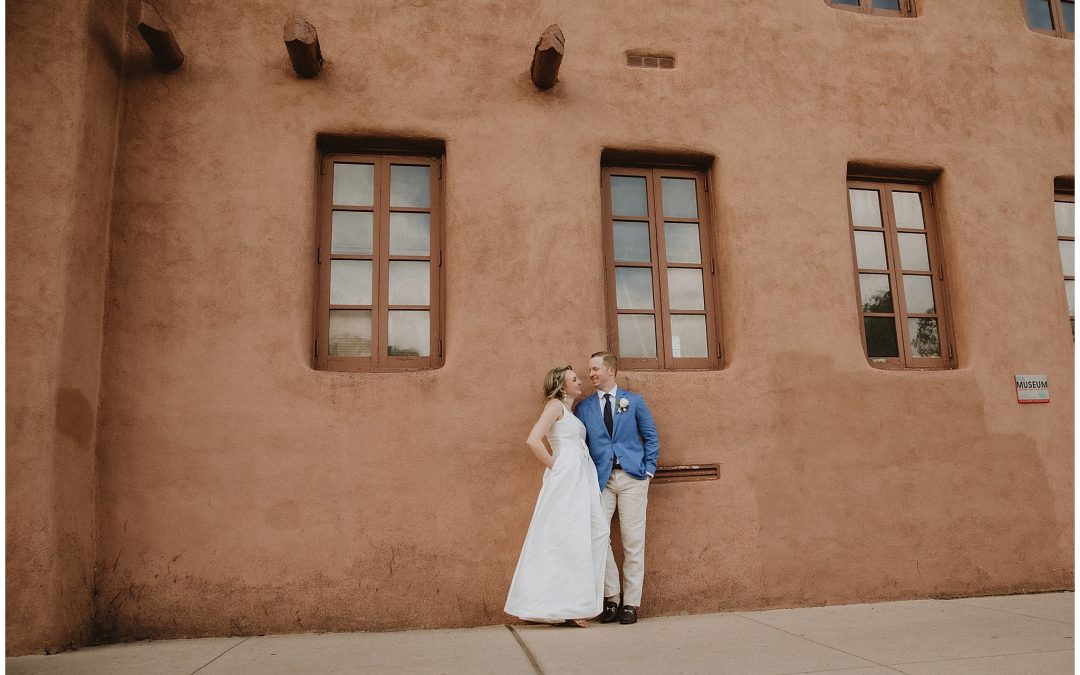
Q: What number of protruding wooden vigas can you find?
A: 3